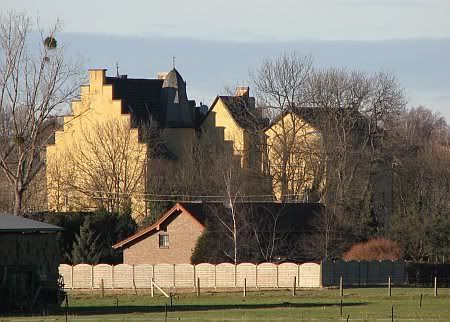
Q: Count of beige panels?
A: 13